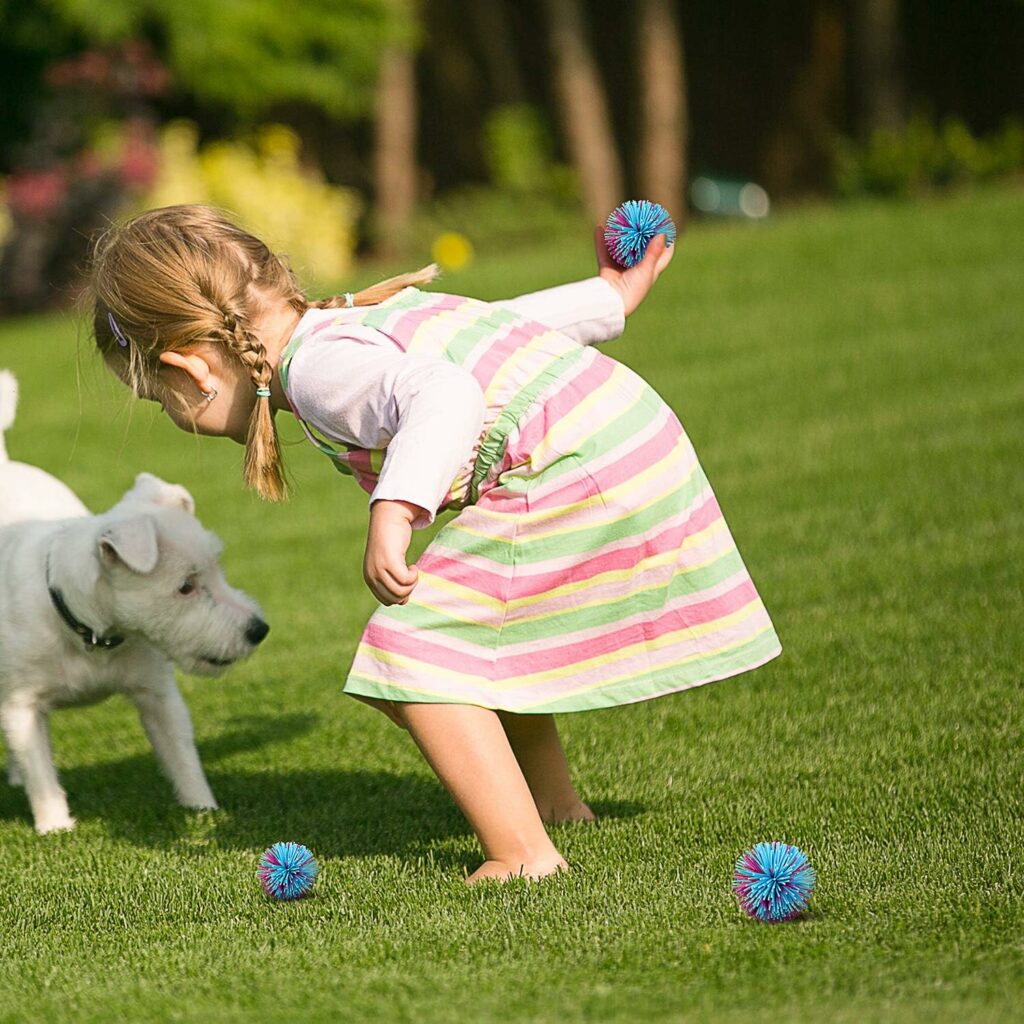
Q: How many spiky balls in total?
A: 3